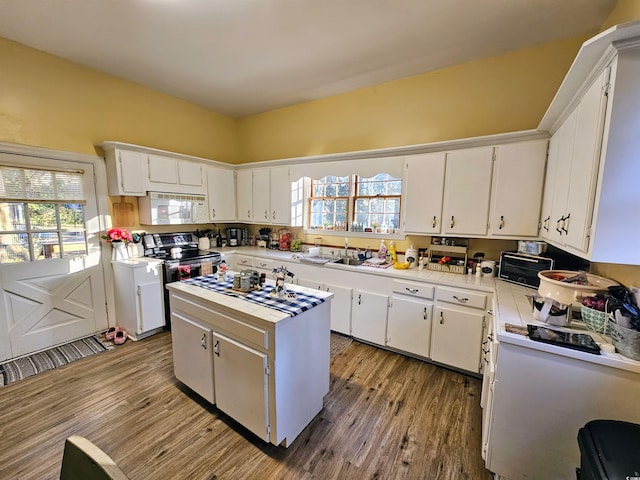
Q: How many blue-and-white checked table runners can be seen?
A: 1